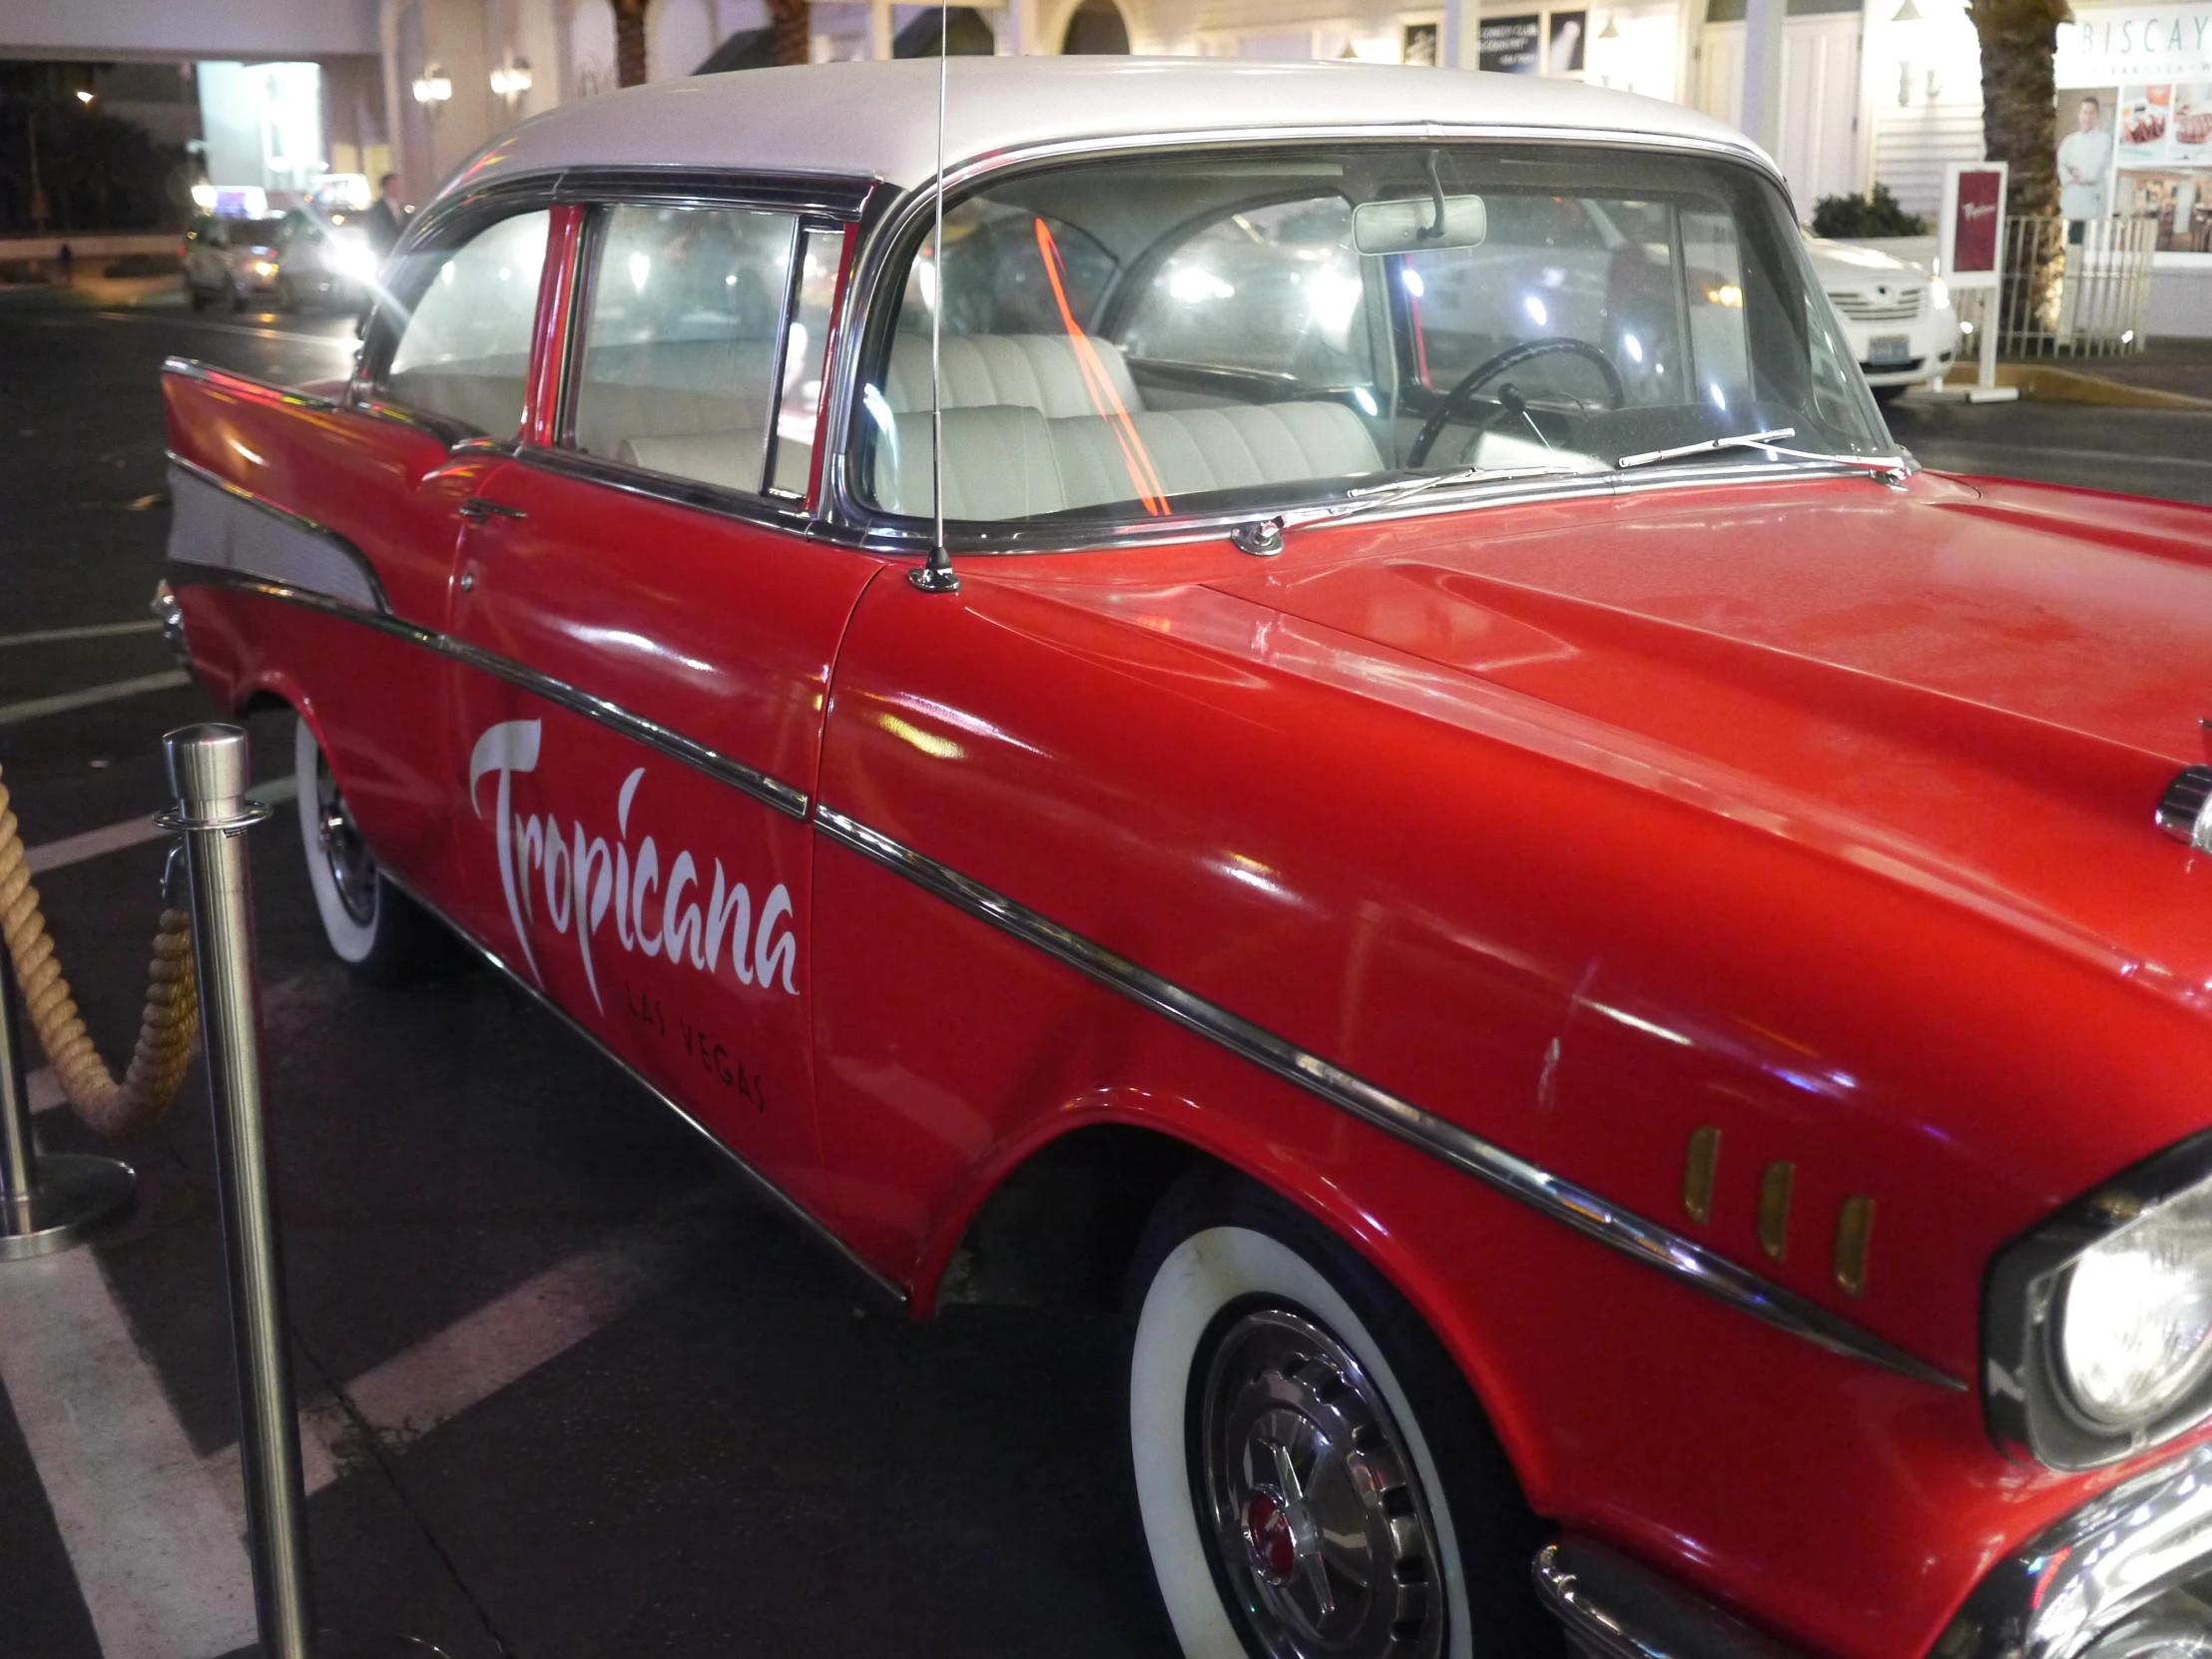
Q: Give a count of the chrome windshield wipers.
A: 2